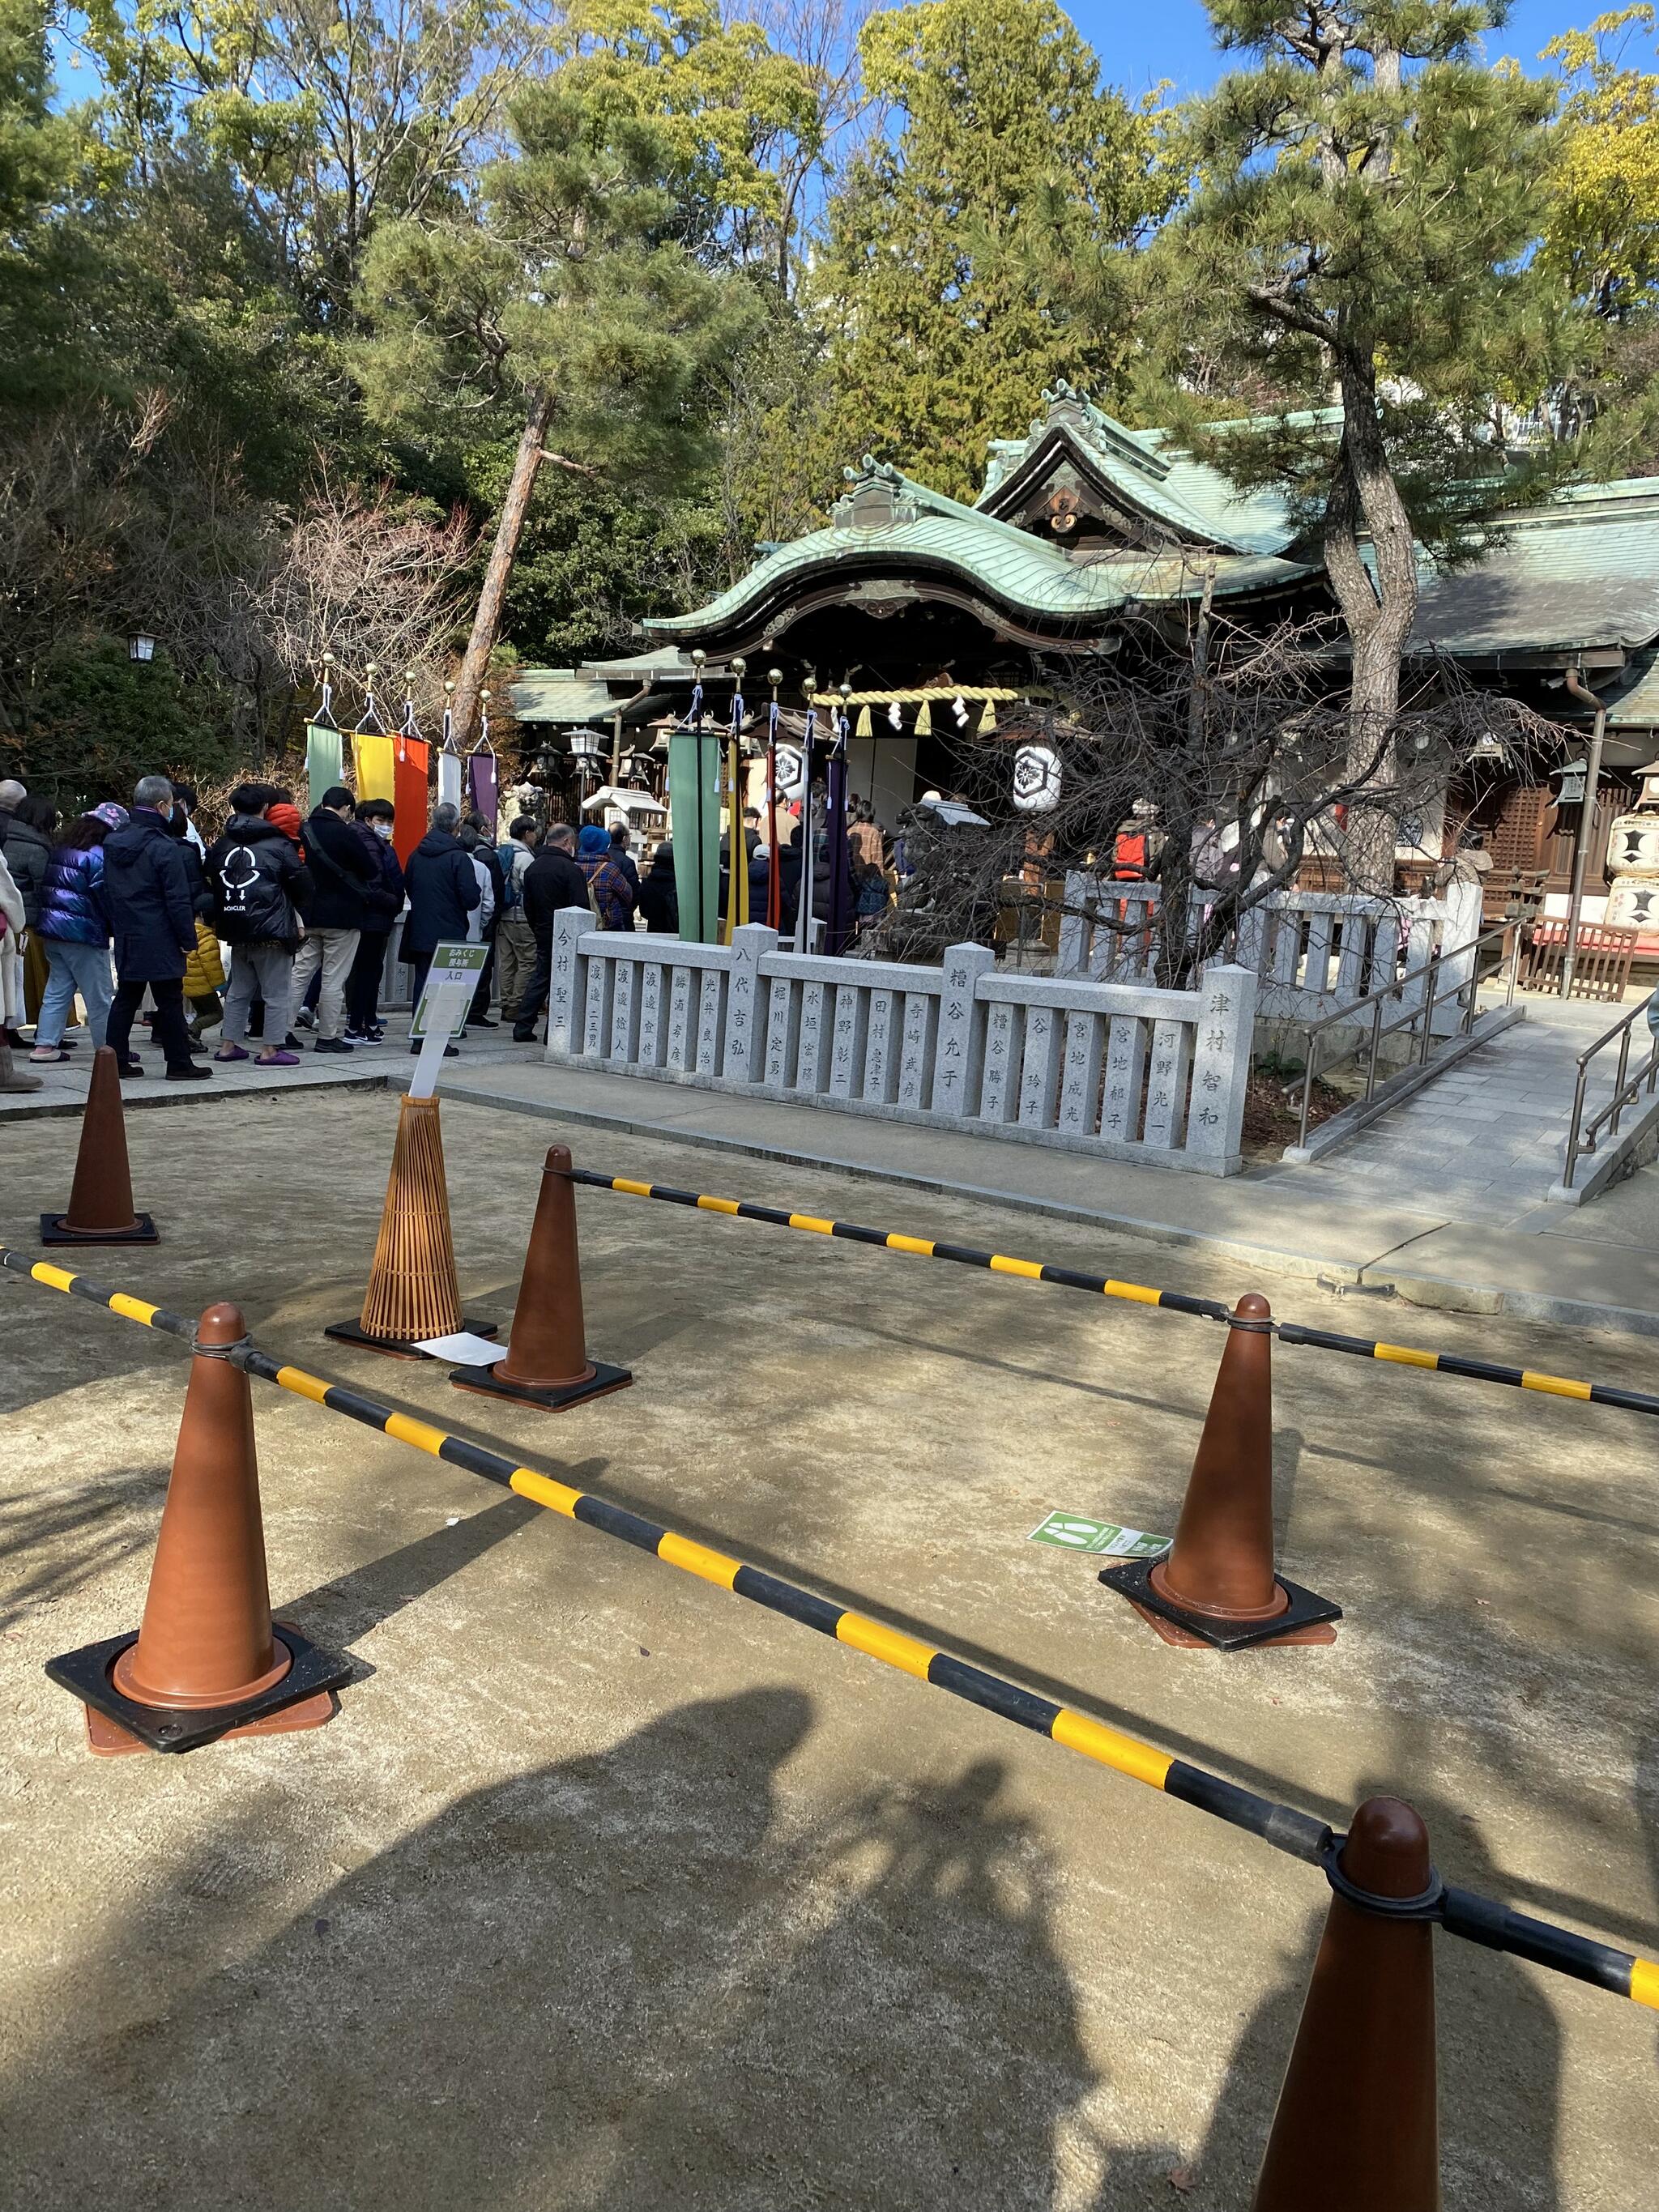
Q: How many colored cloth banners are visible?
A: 10